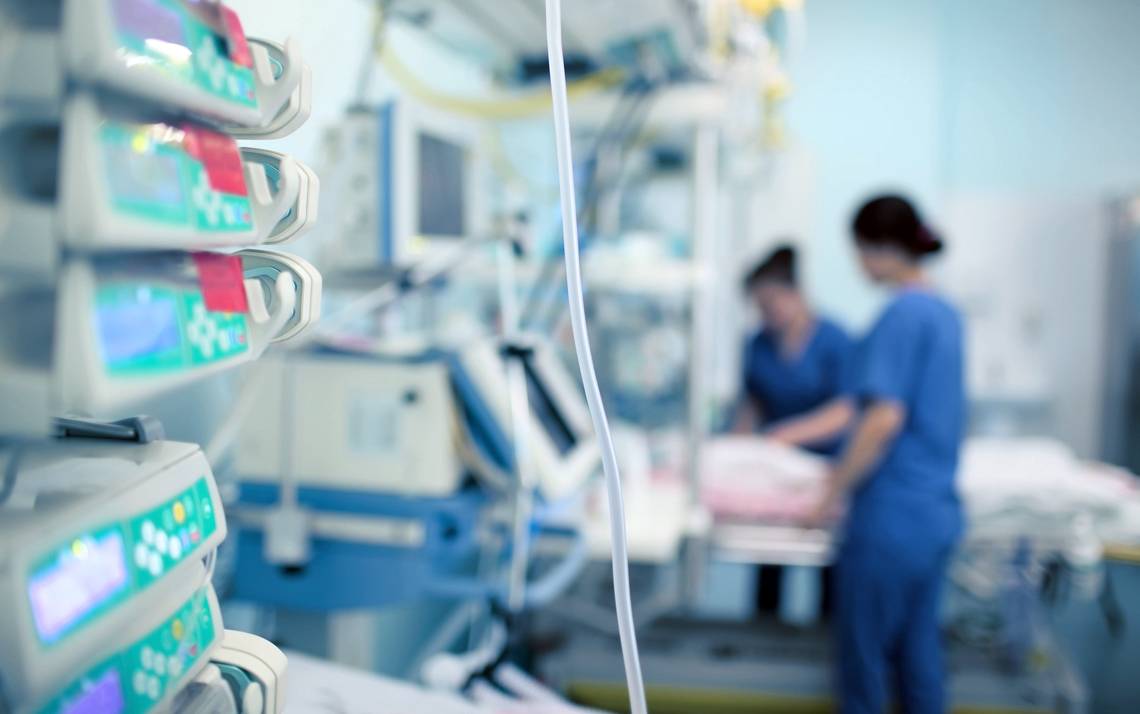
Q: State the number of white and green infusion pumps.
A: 5